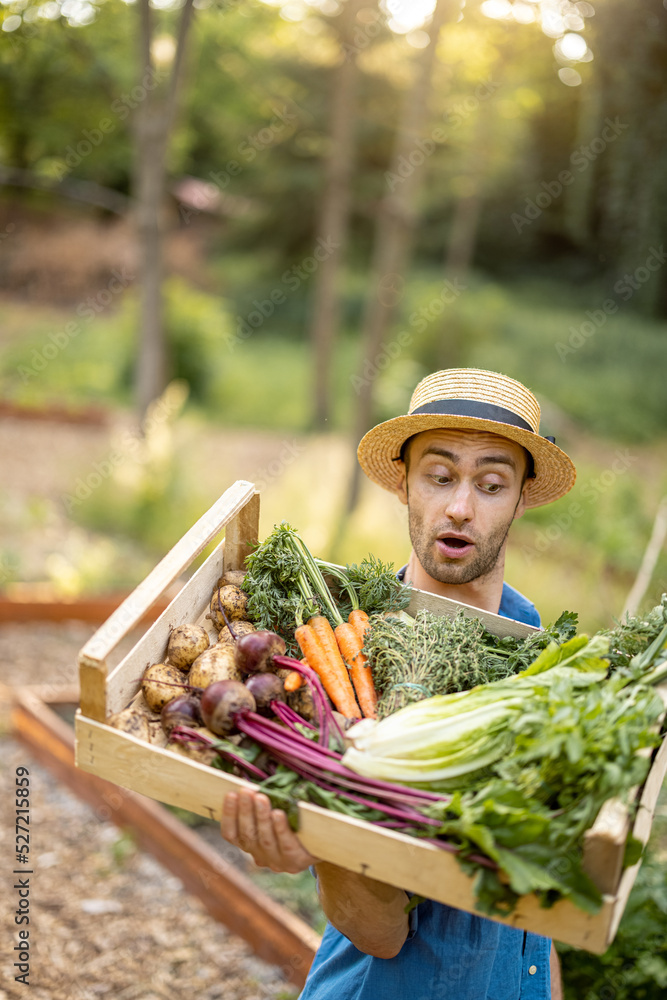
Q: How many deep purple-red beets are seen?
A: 4